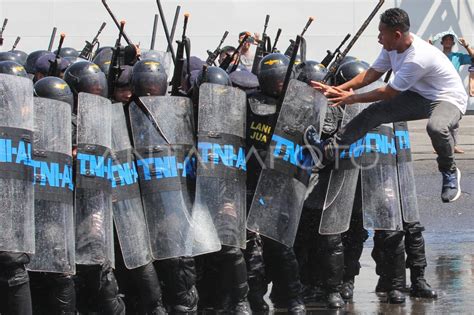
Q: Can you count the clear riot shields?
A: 10